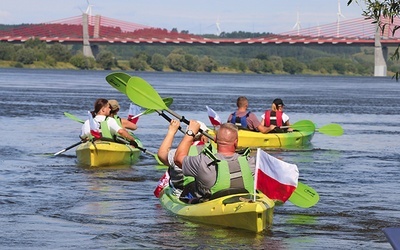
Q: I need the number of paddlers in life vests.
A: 6